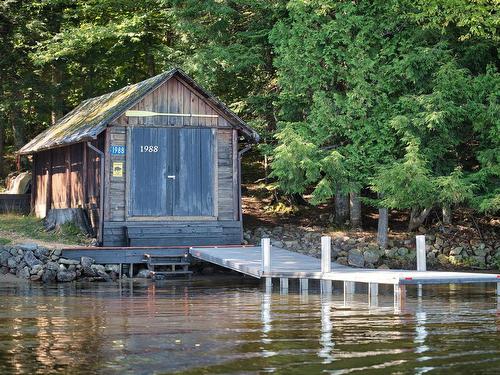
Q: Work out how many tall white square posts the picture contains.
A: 3